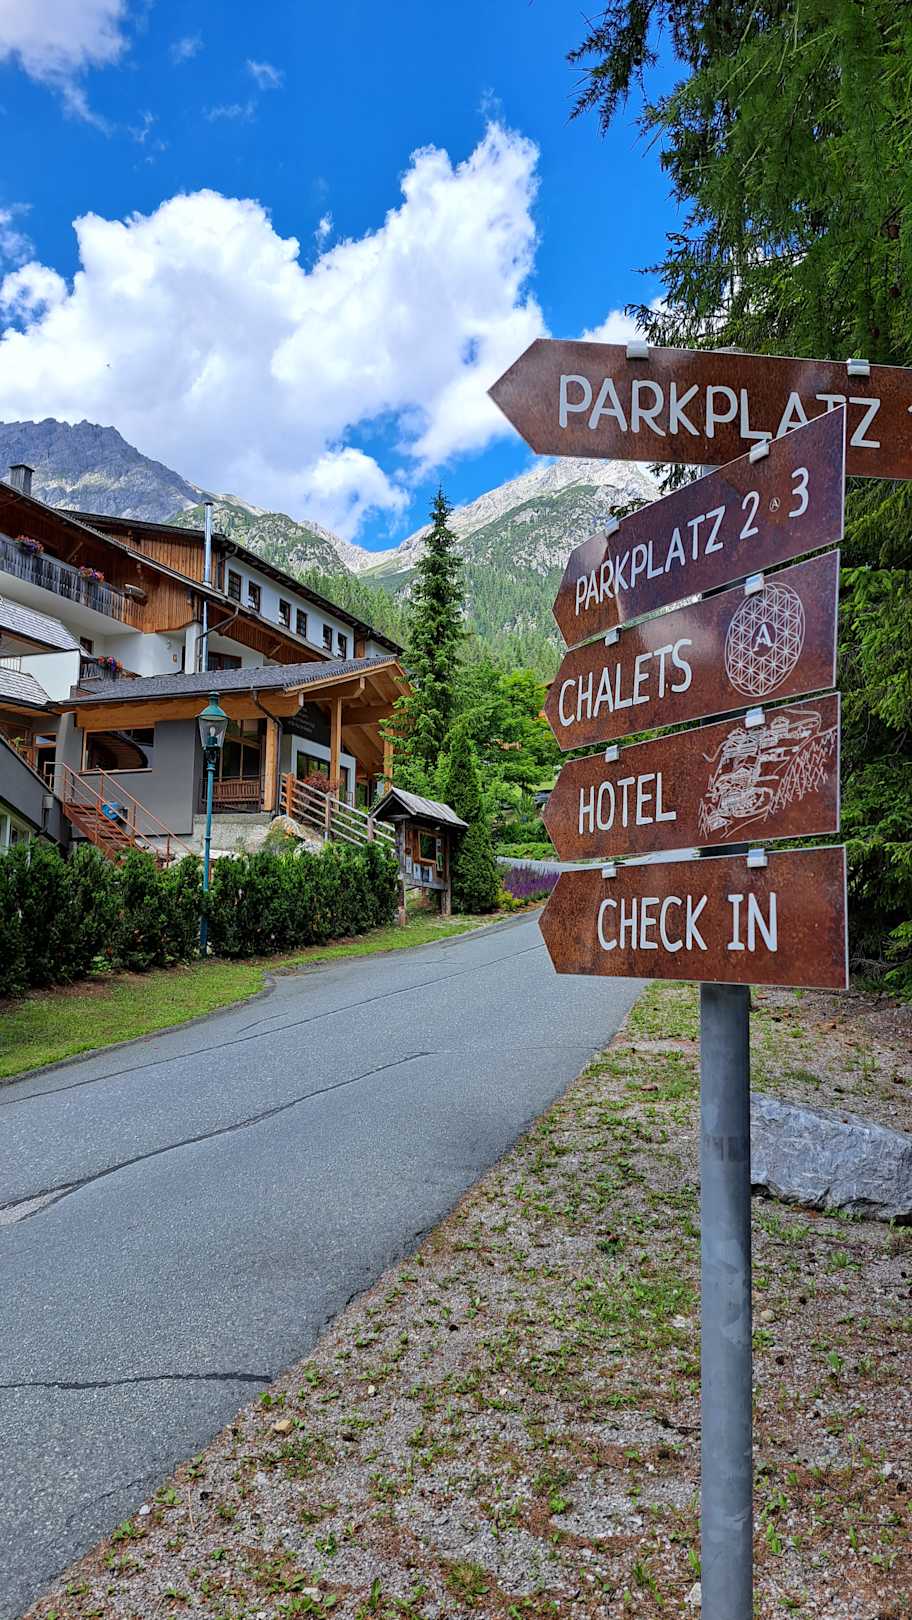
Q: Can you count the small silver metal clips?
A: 10